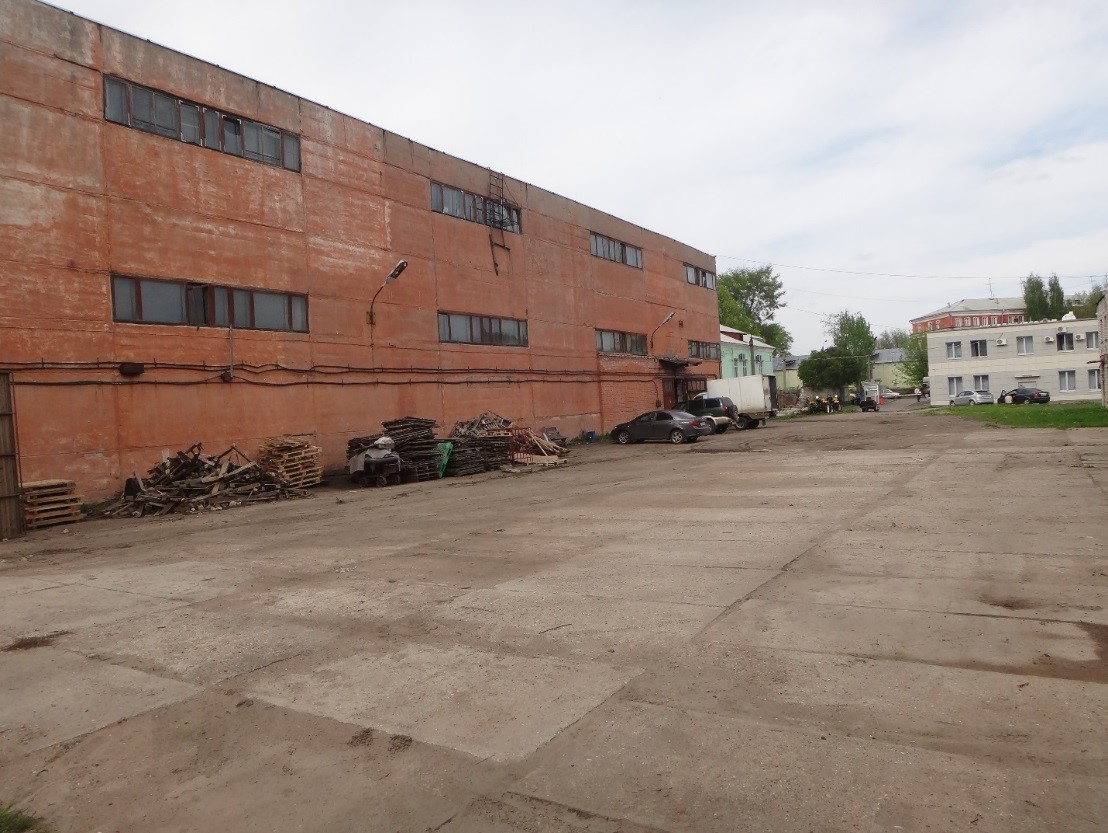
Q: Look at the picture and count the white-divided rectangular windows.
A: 9